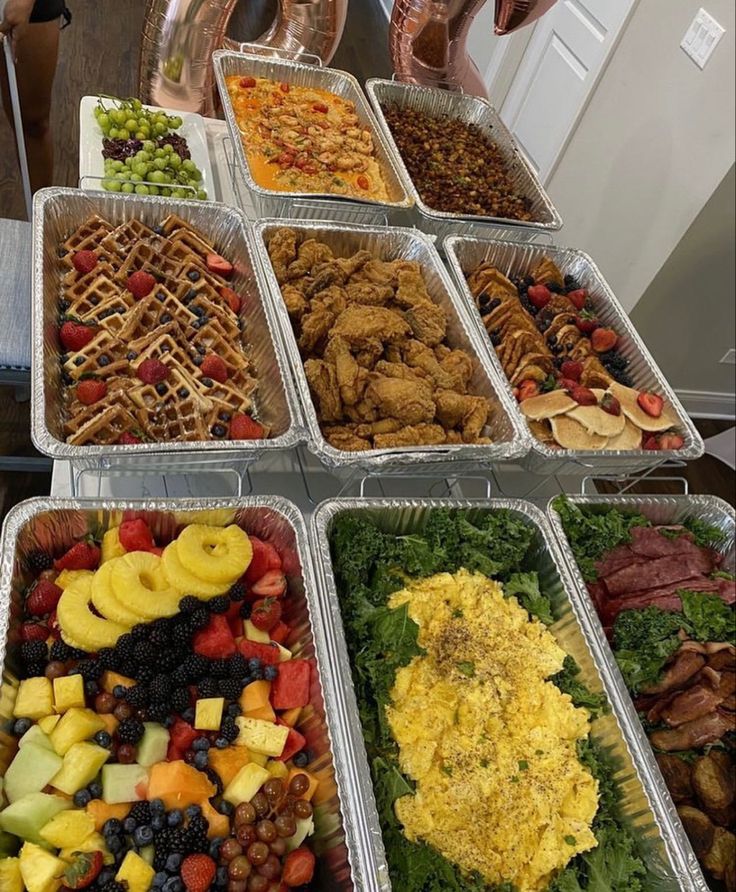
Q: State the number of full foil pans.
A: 8